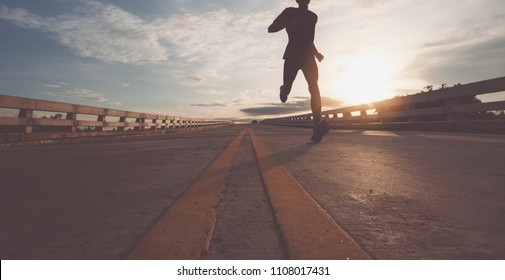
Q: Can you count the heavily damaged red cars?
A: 0